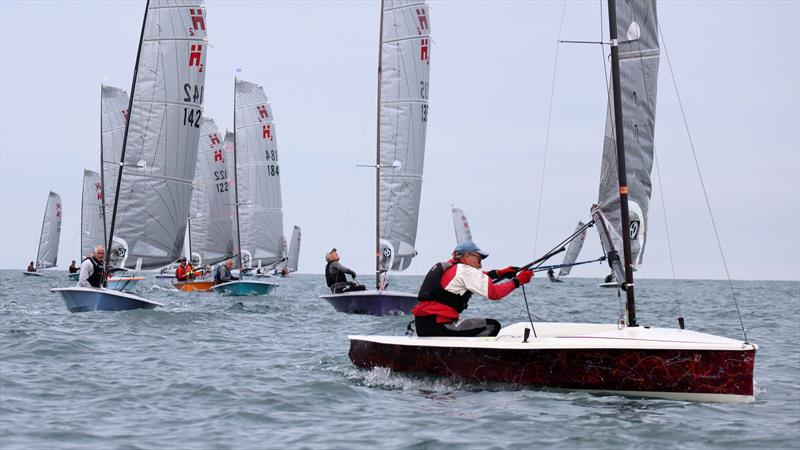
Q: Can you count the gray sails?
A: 12